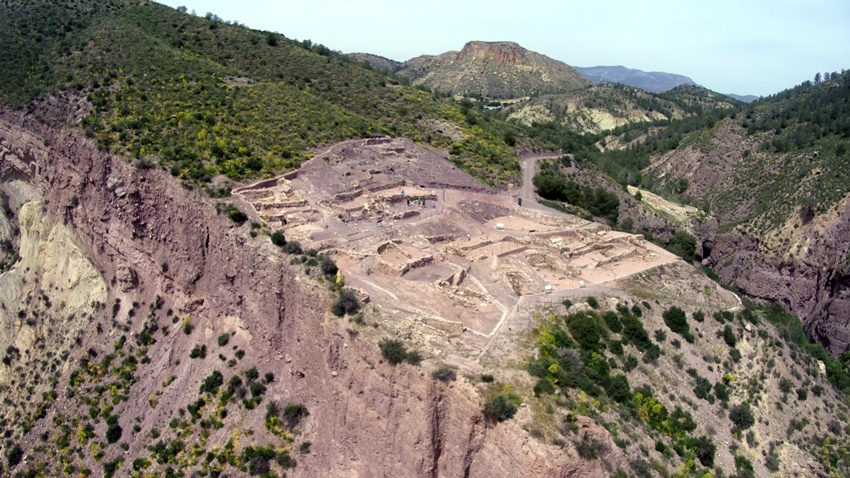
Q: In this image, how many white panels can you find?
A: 3